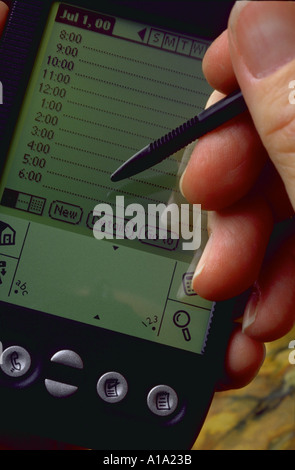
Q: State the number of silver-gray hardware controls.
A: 5